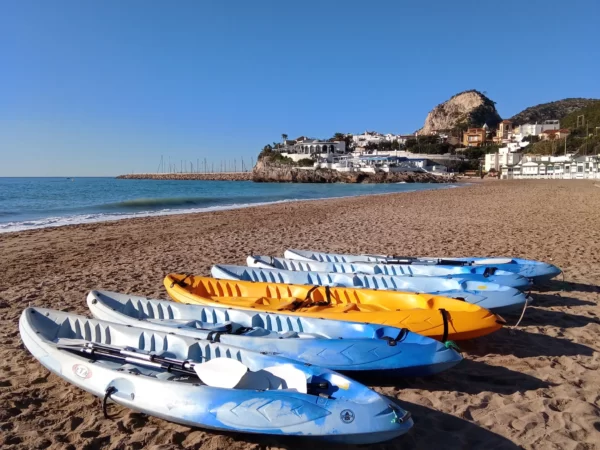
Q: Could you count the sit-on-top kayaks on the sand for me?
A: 6